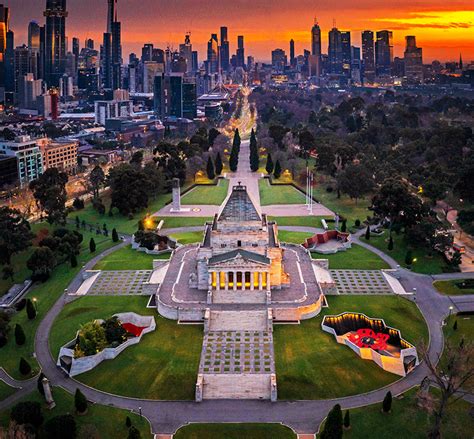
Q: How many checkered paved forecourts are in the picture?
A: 3